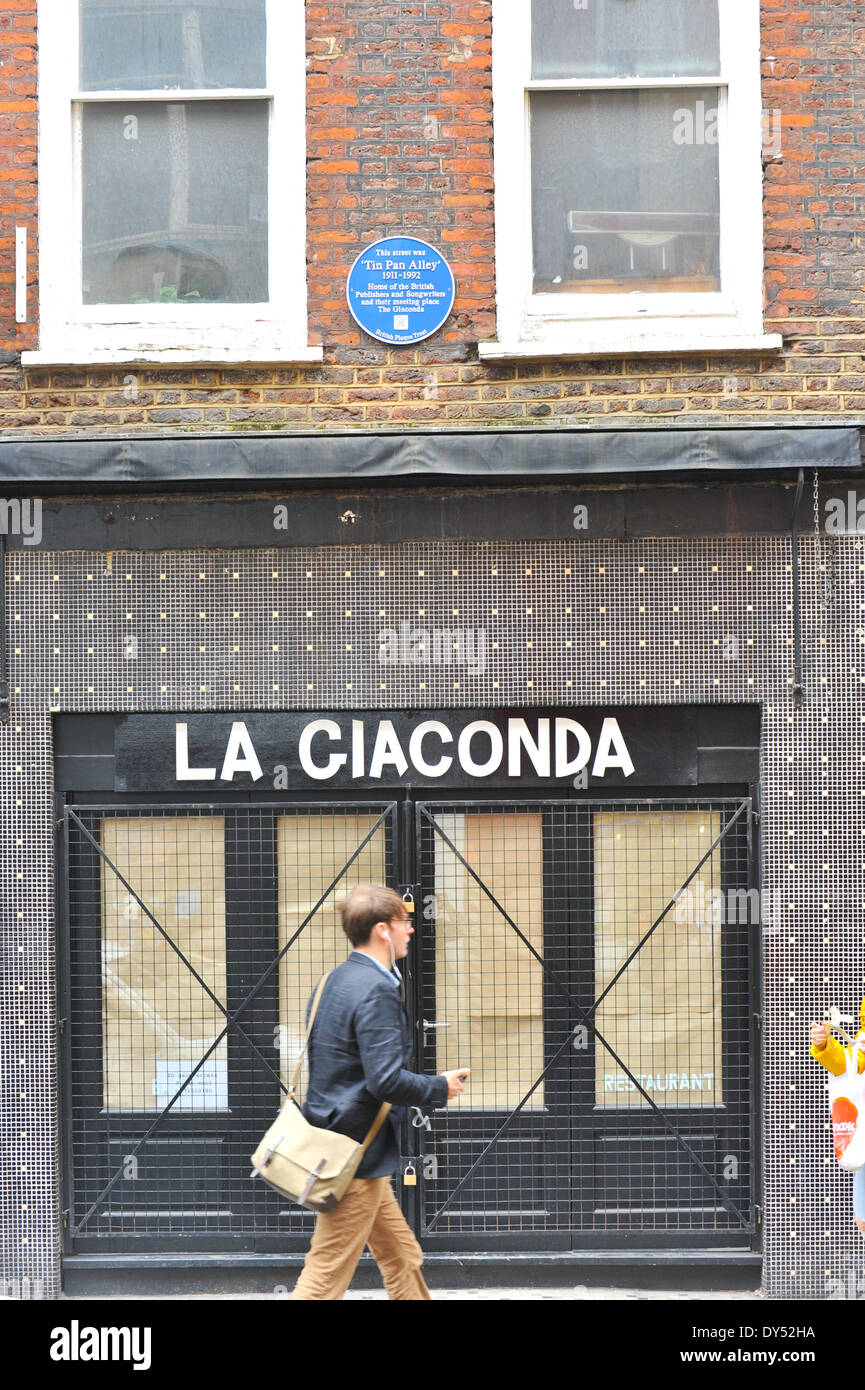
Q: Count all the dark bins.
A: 0